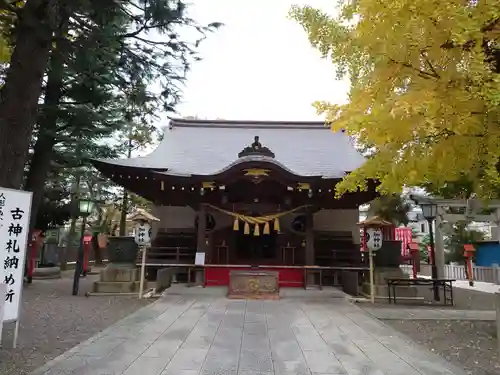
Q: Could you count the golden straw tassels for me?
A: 5